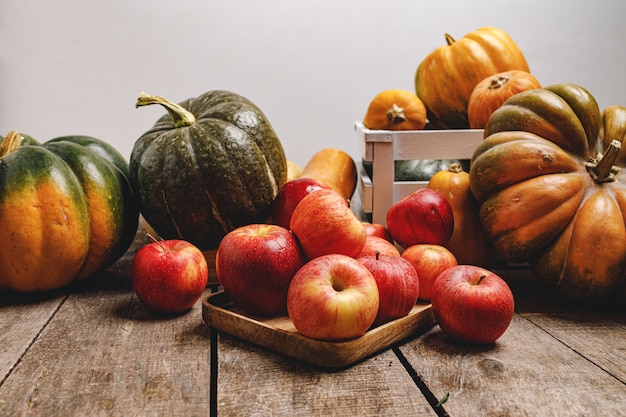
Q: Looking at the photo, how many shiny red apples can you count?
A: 11